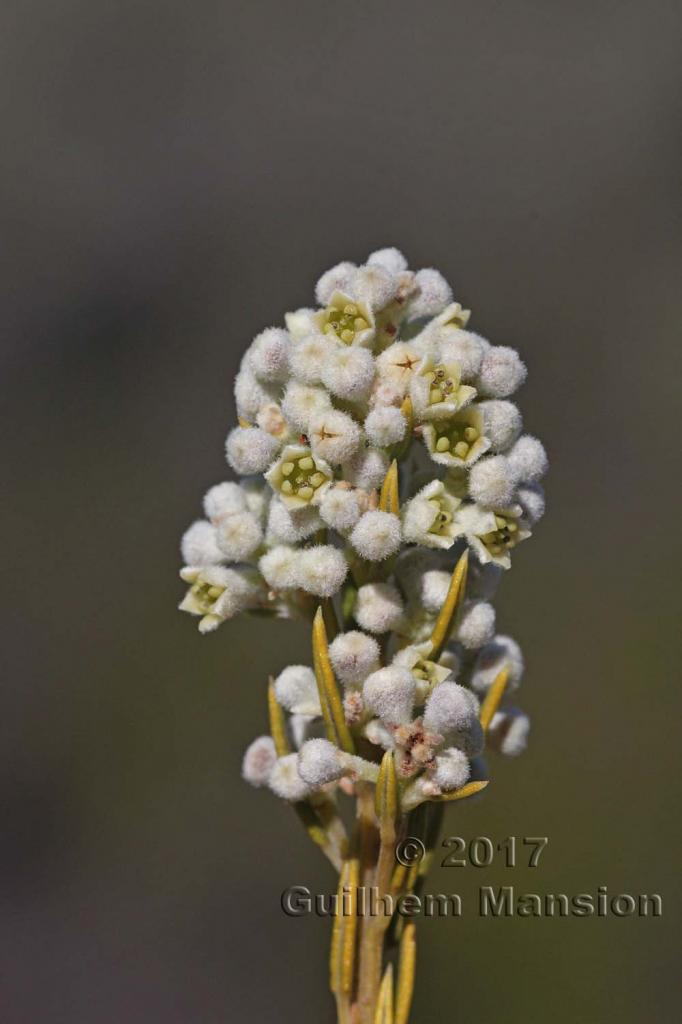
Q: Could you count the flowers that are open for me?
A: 9